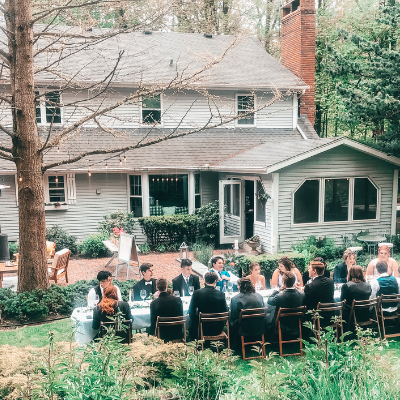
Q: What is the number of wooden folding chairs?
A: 8